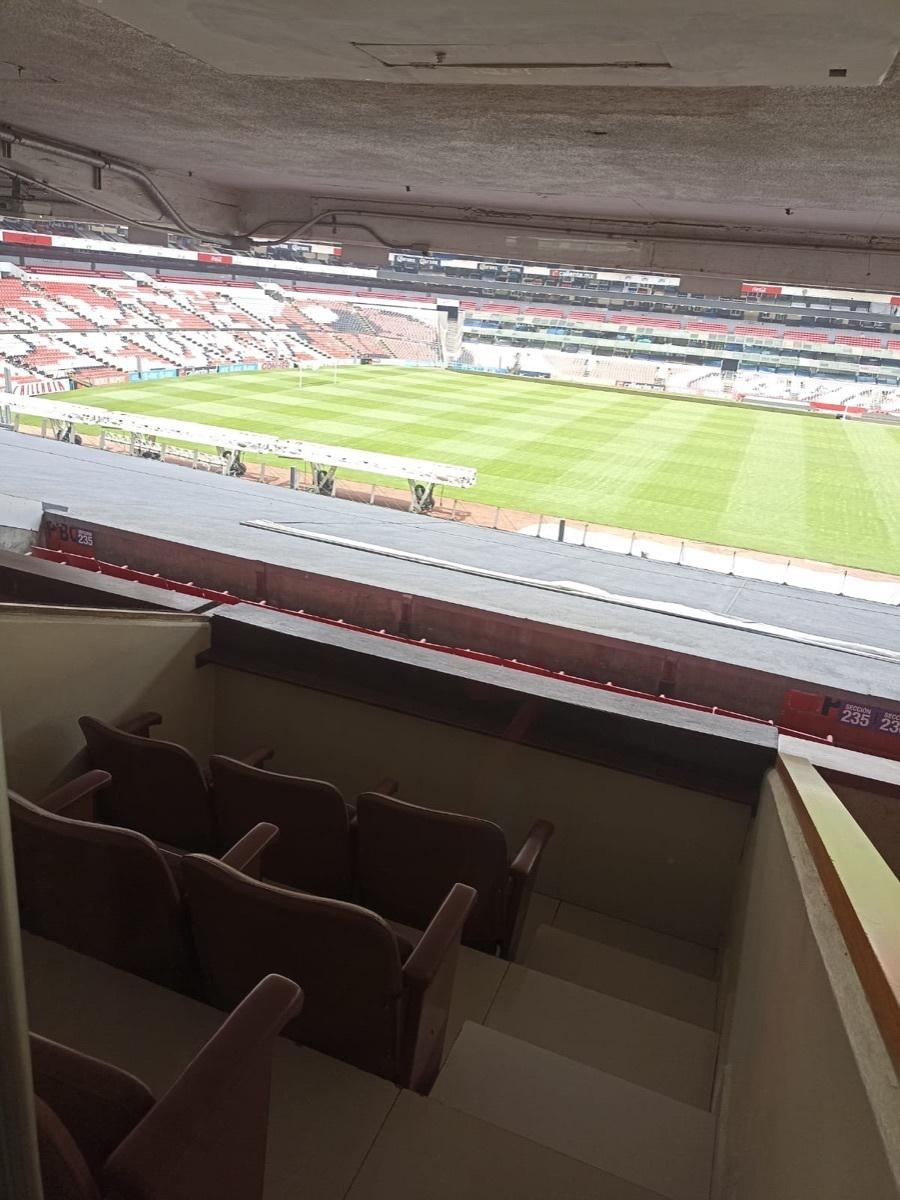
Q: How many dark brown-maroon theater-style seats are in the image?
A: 6